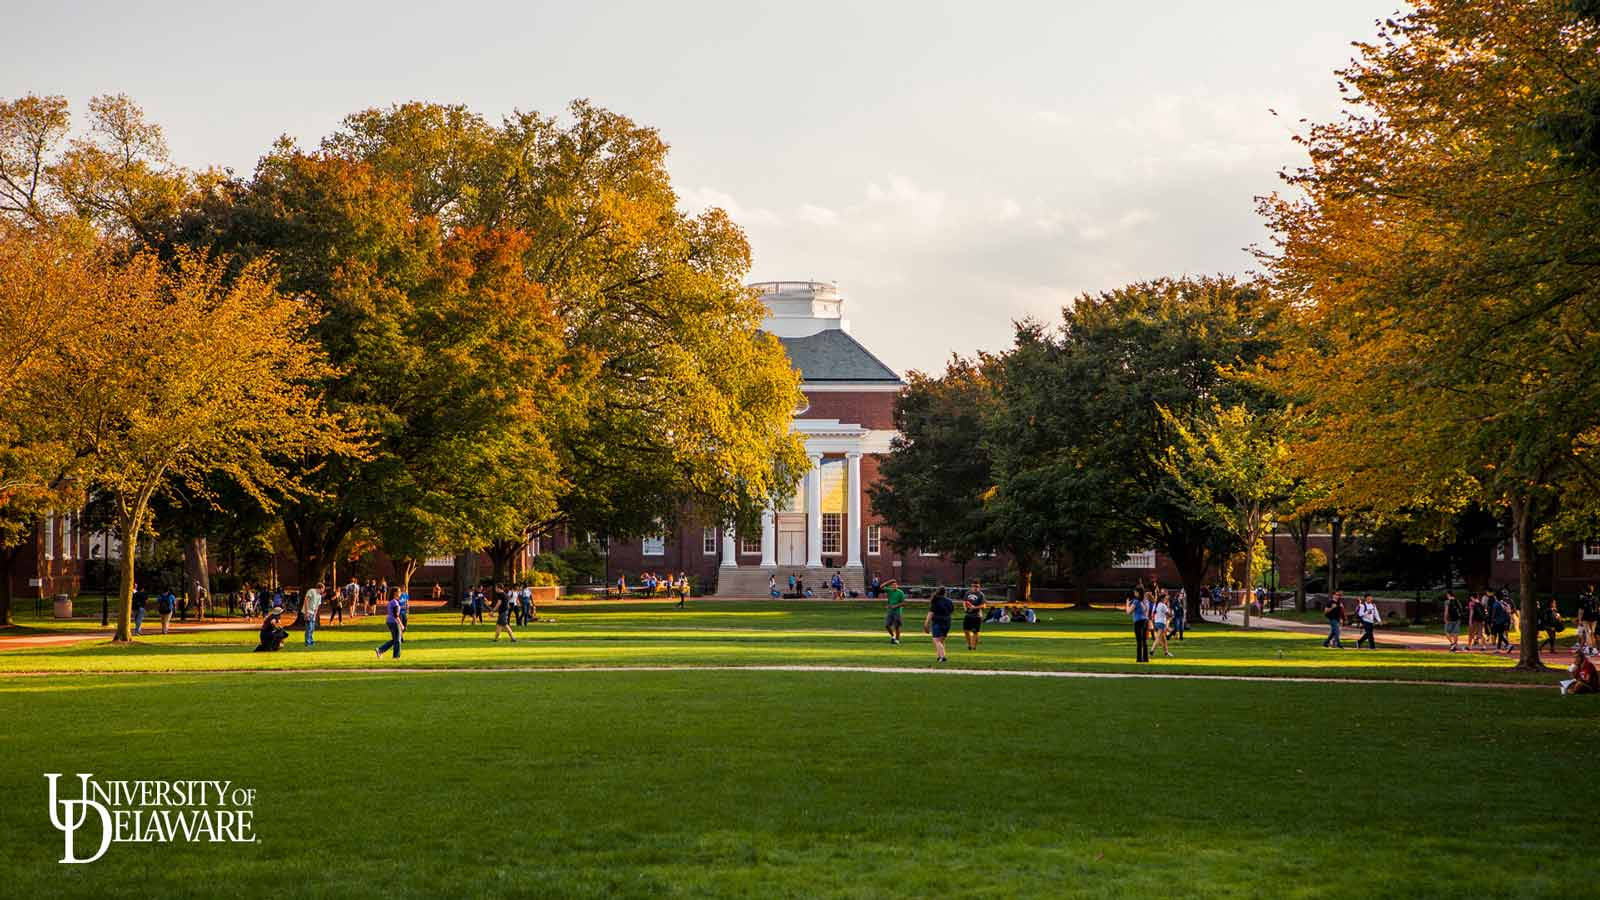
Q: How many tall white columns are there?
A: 4